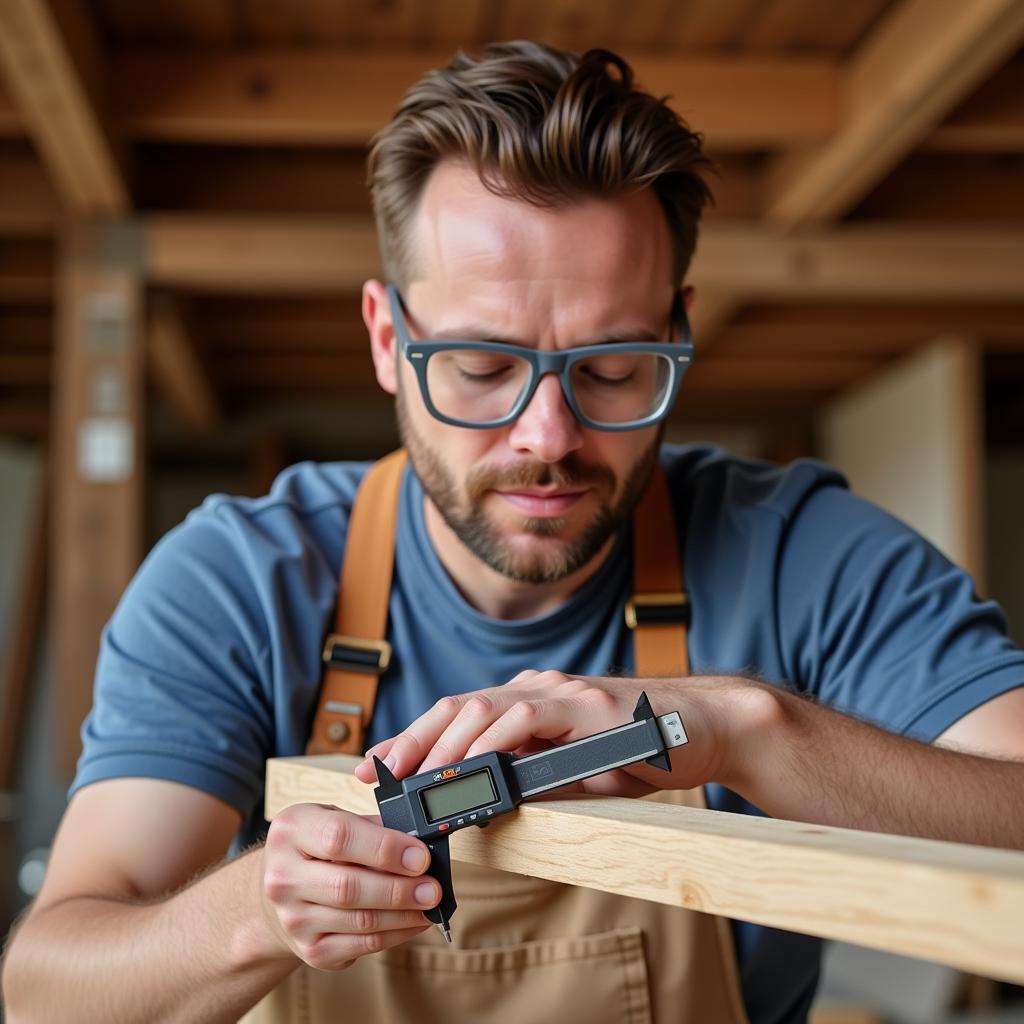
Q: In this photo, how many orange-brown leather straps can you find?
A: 2